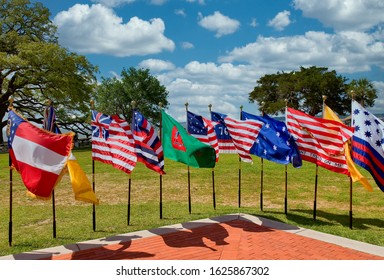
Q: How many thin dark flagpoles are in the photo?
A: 12